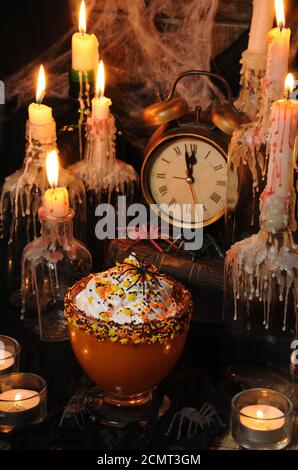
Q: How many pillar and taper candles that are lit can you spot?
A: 6